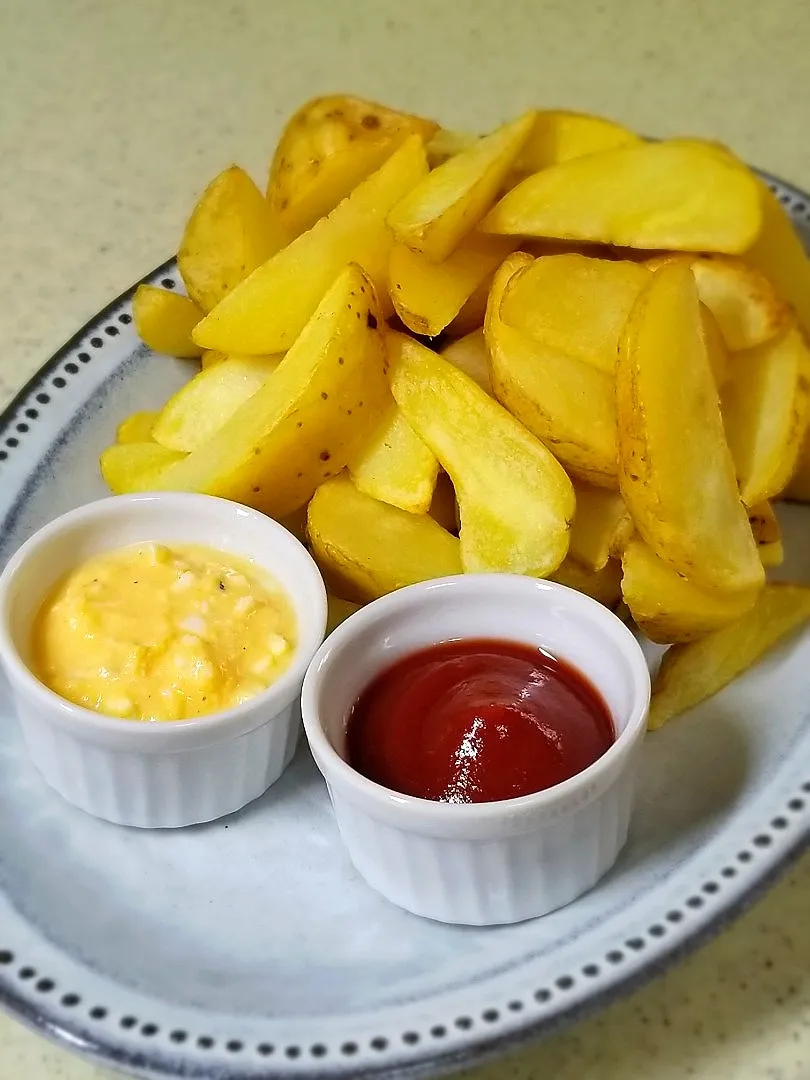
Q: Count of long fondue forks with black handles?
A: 0